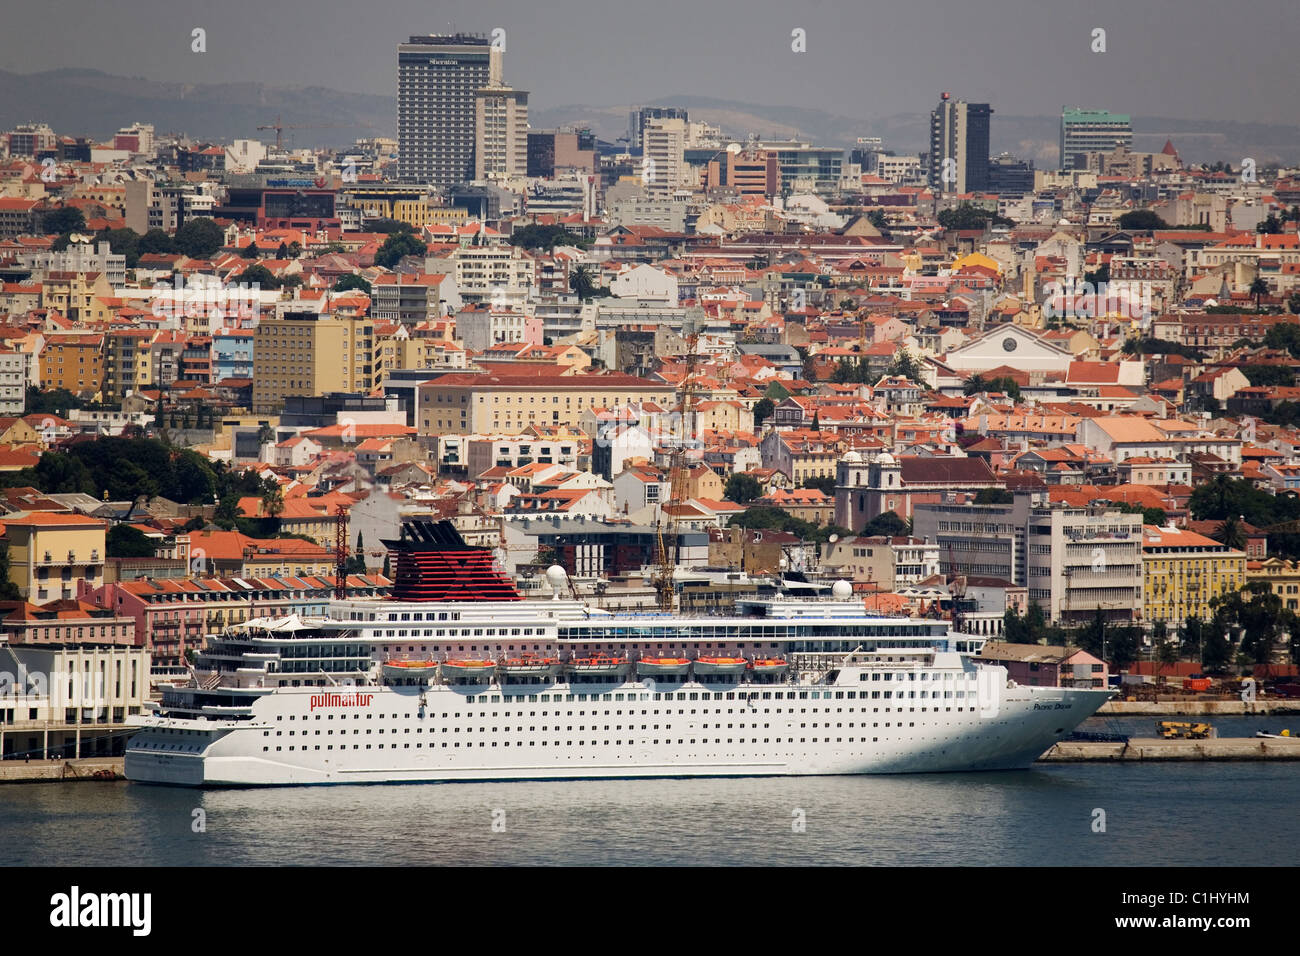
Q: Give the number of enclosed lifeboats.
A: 2